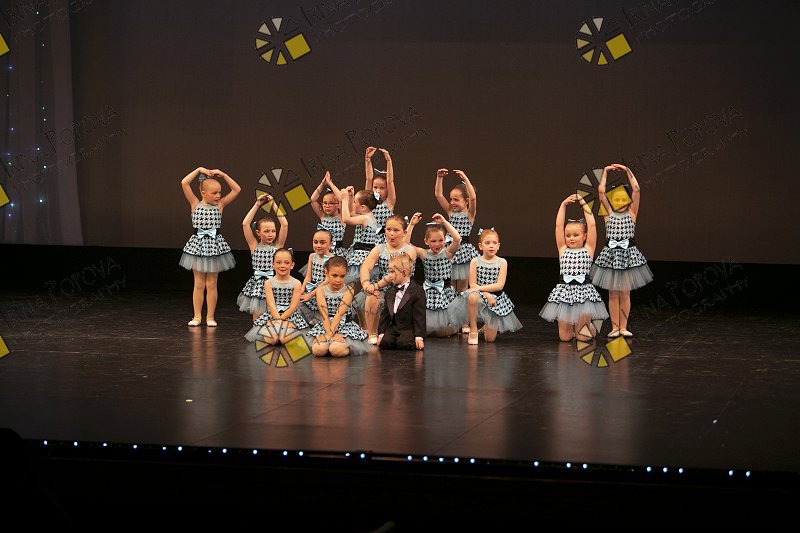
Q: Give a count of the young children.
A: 15